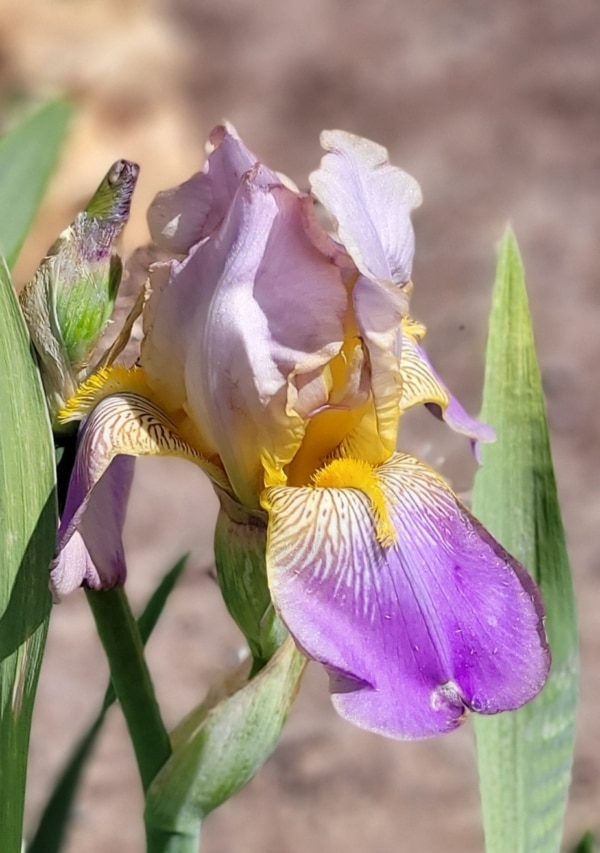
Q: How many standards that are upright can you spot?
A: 3